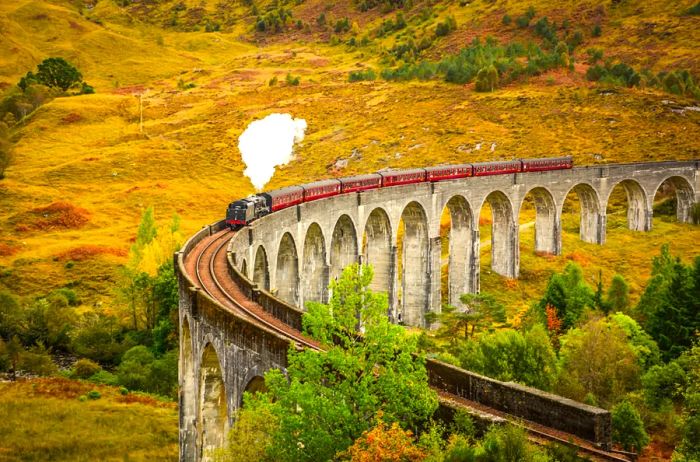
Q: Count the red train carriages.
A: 7